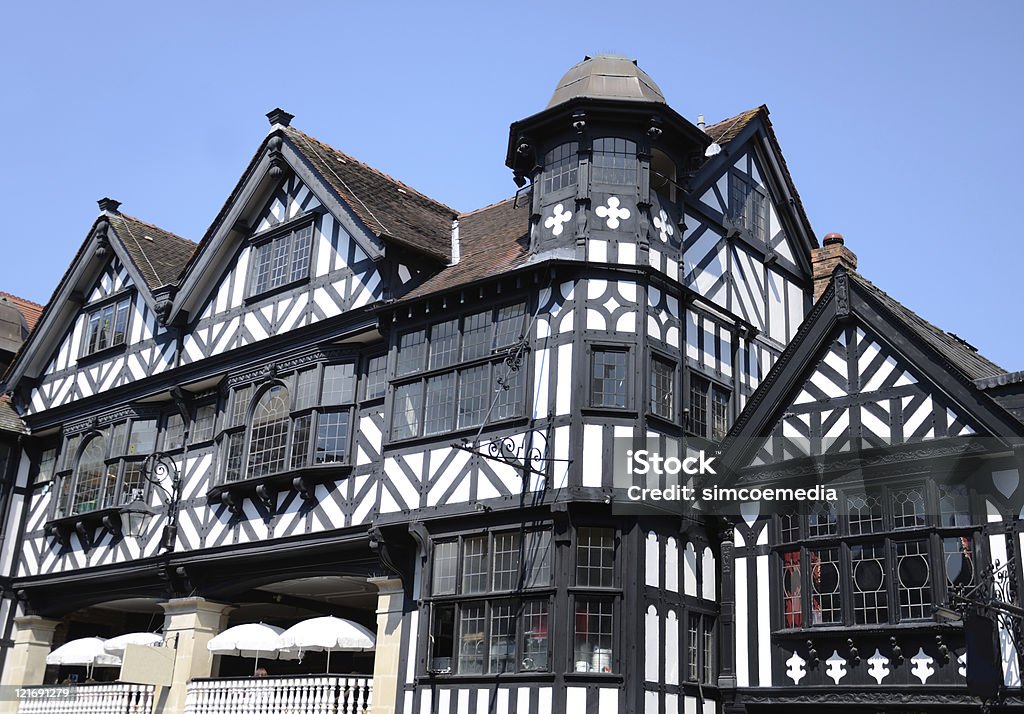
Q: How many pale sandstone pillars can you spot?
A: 3